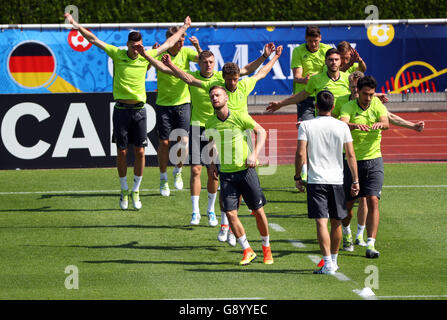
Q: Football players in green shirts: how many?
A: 10